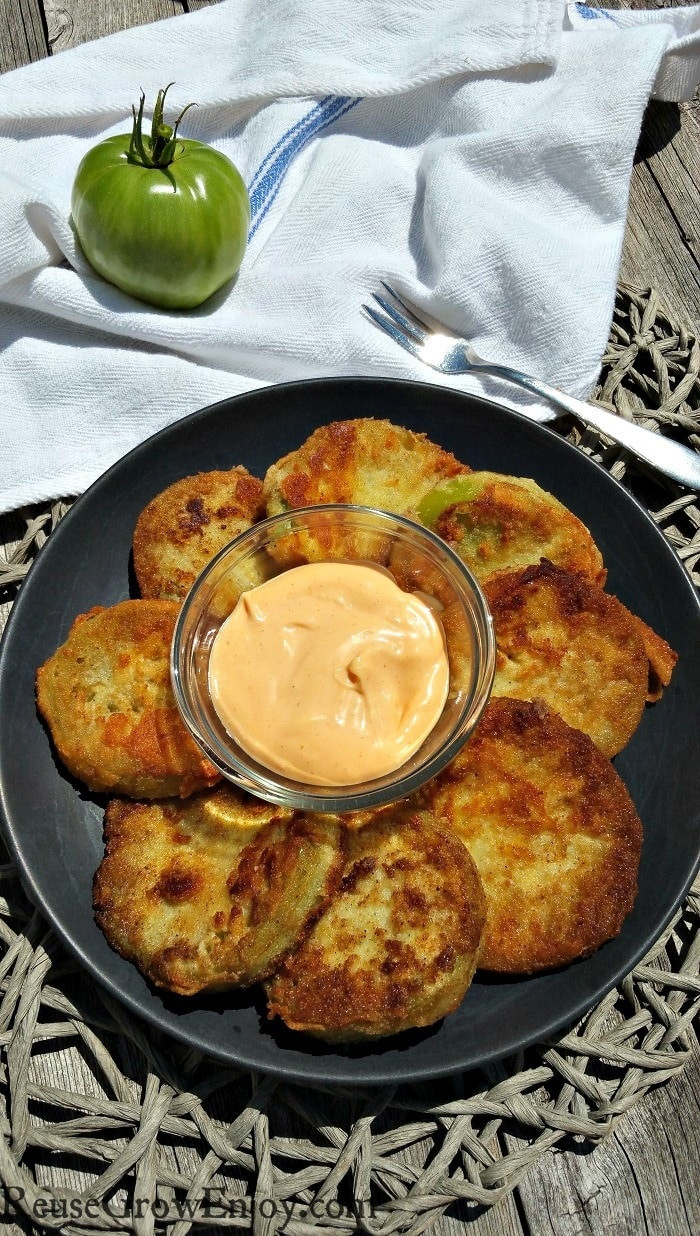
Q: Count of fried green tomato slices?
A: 8